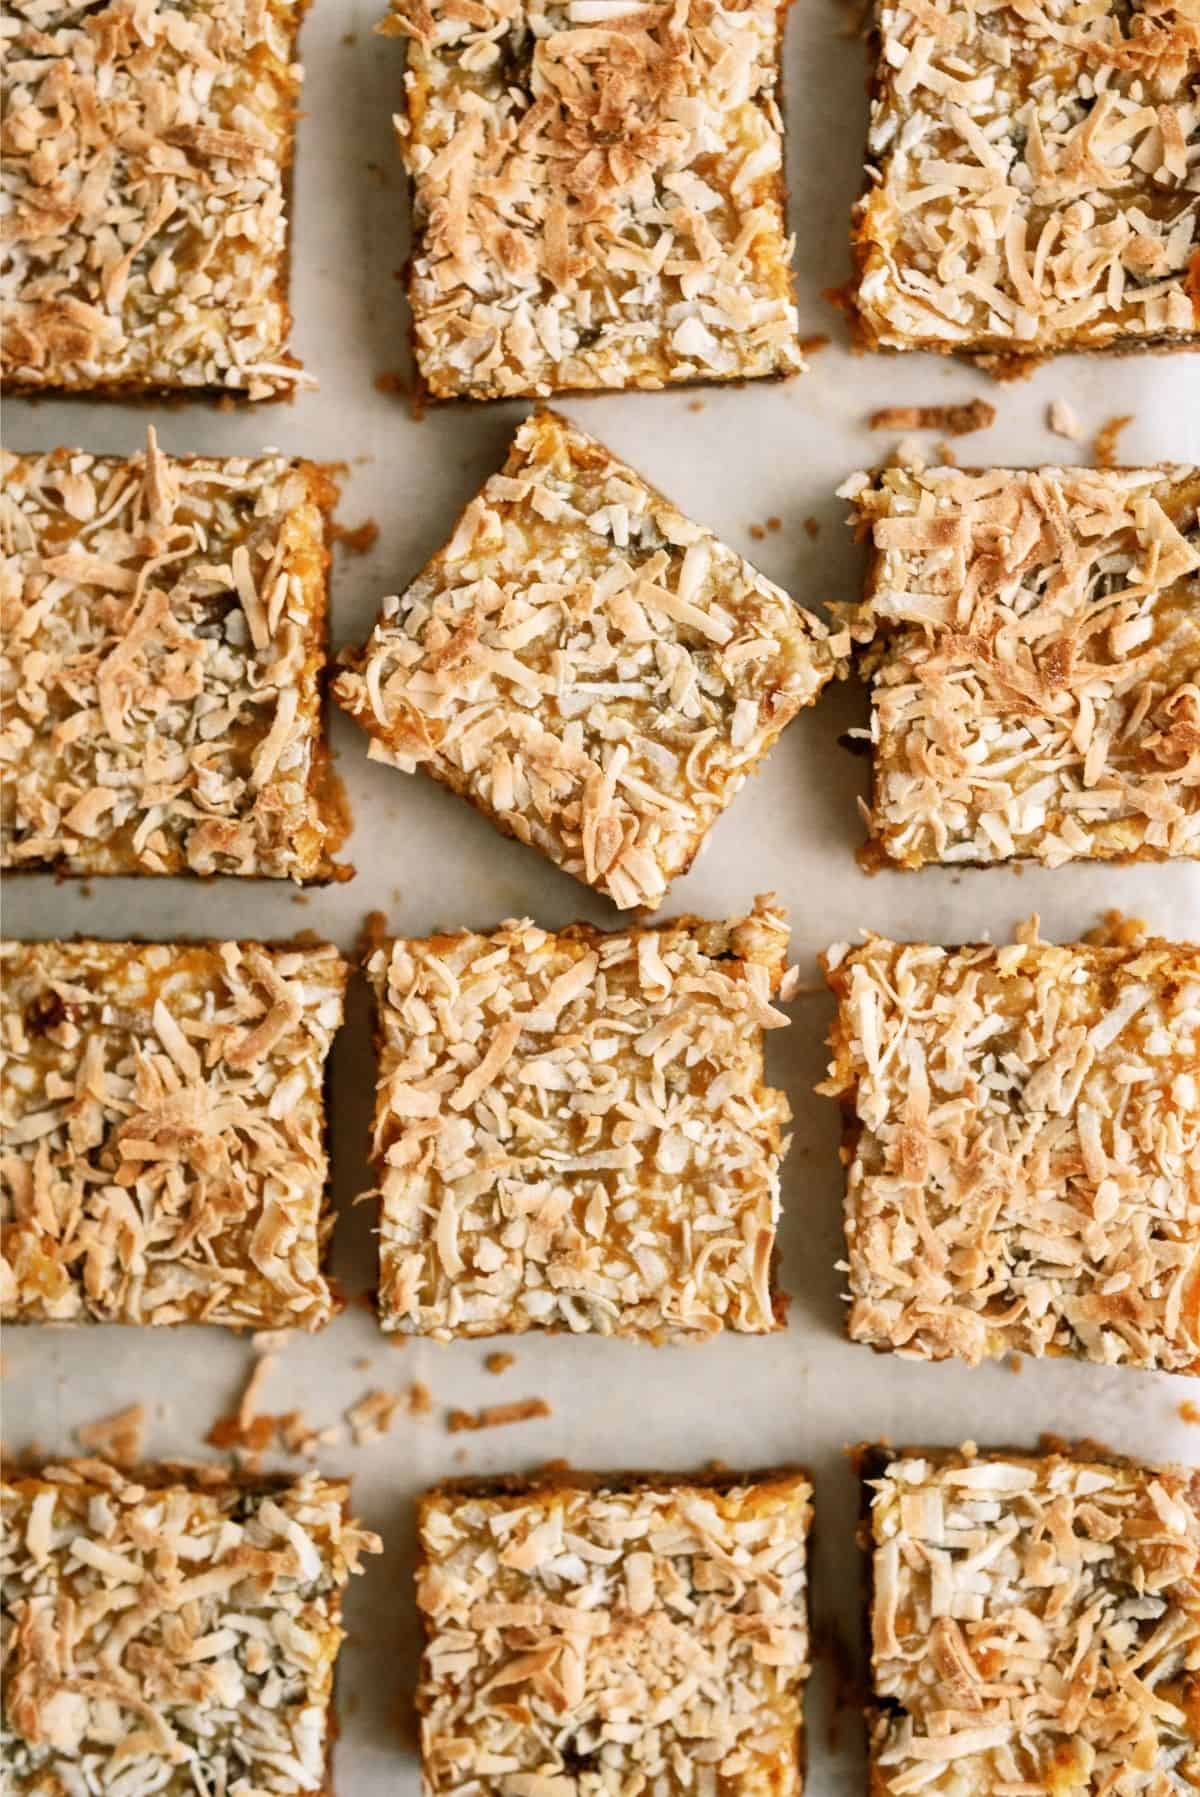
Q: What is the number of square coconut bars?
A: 12